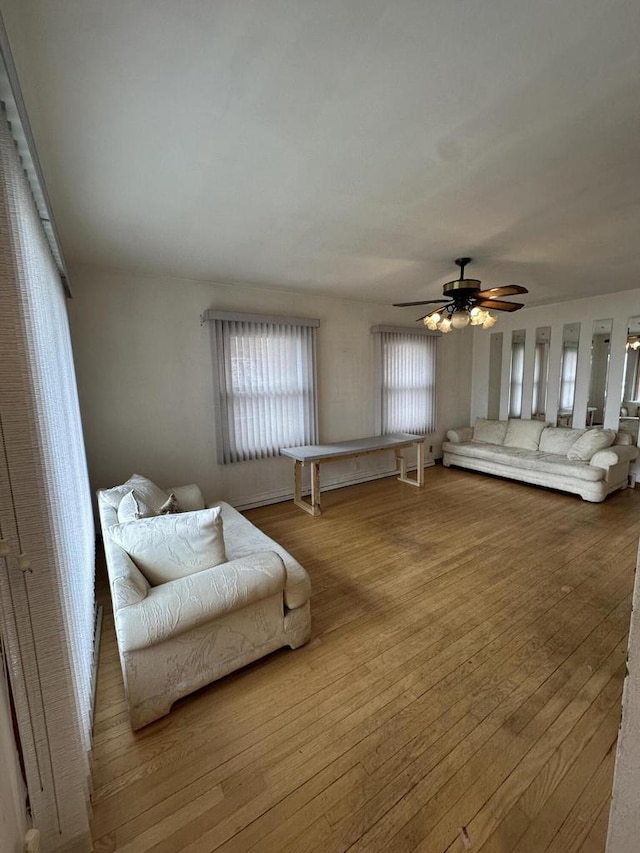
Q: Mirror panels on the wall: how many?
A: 6